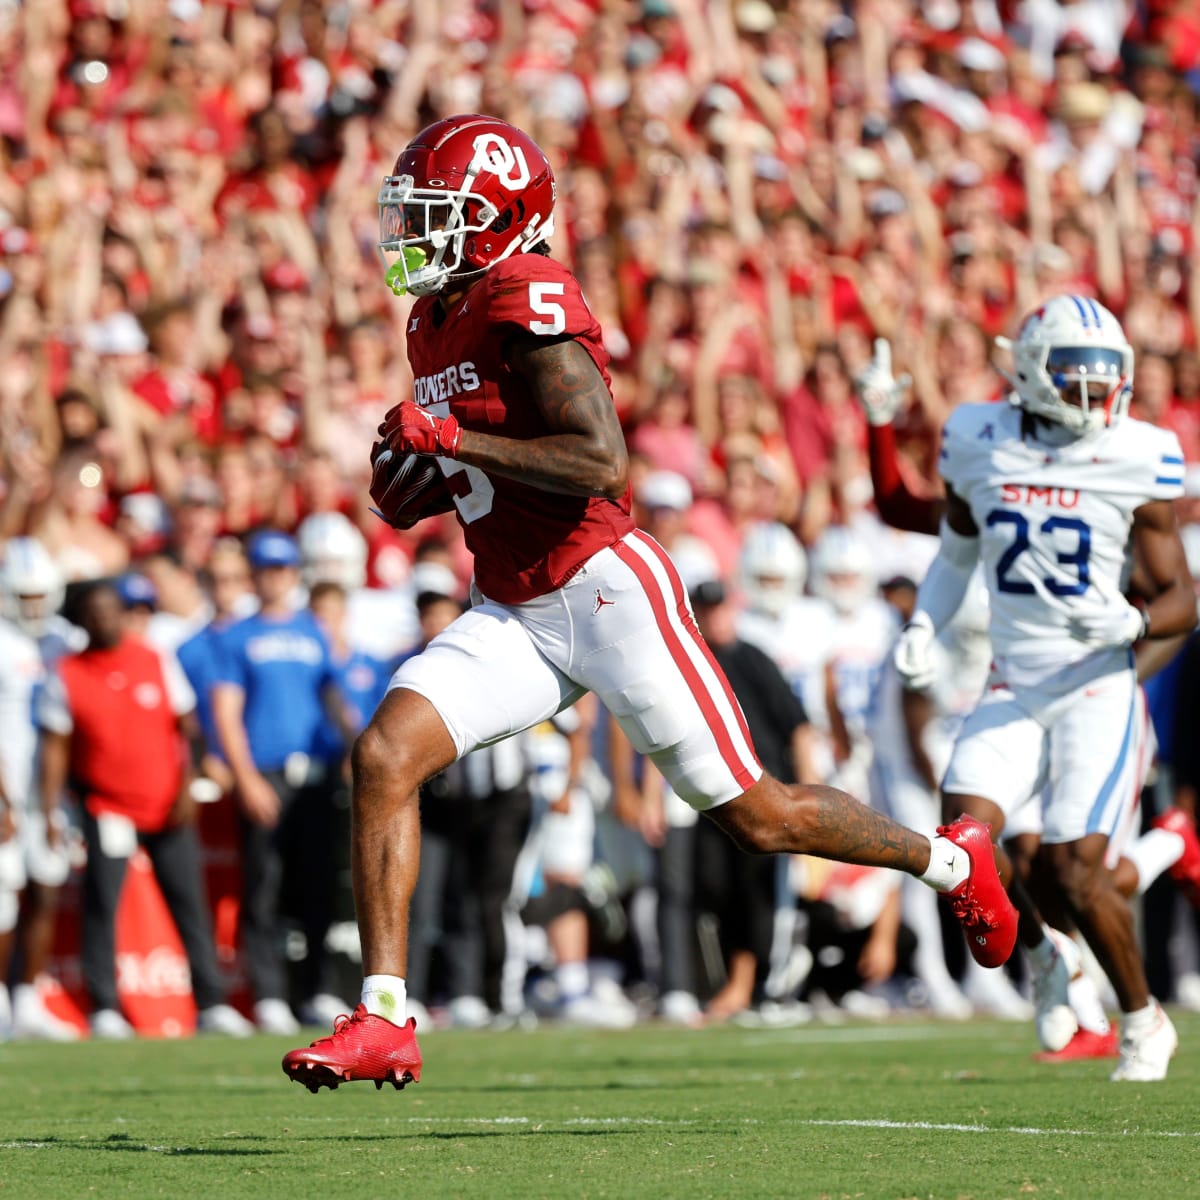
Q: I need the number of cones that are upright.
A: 0